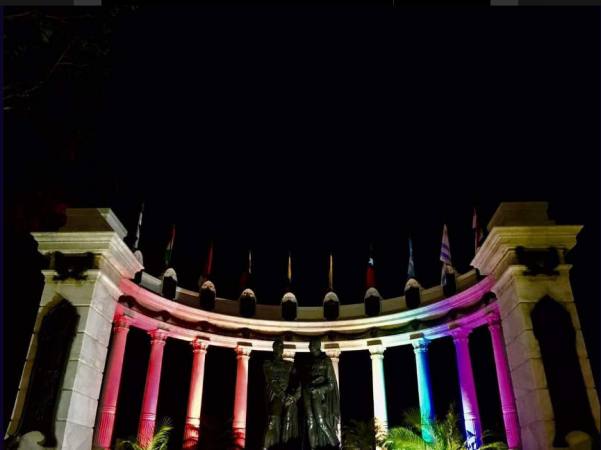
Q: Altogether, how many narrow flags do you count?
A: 10